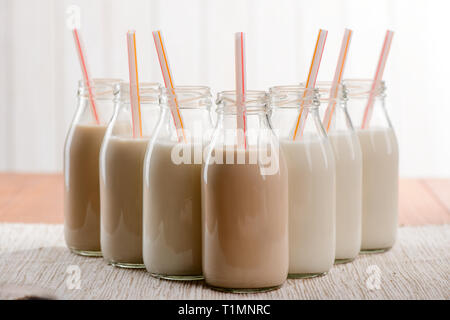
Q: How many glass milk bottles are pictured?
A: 7